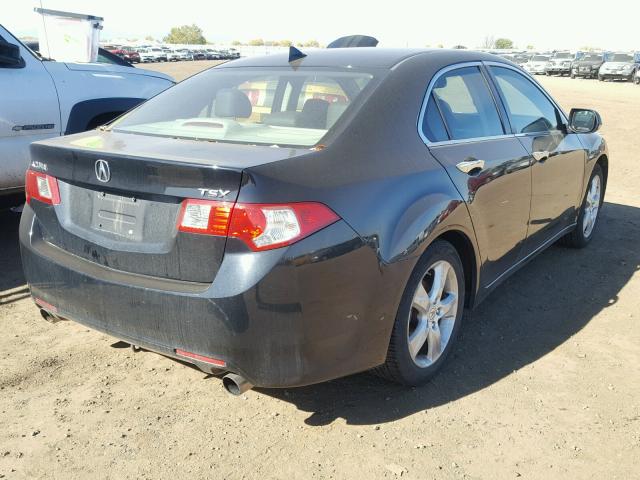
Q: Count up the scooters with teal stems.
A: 0